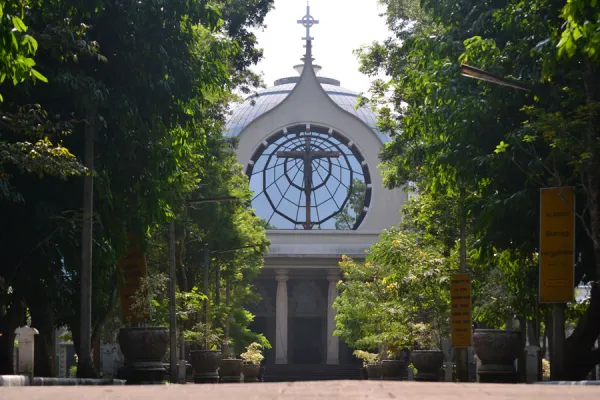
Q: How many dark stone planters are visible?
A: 8